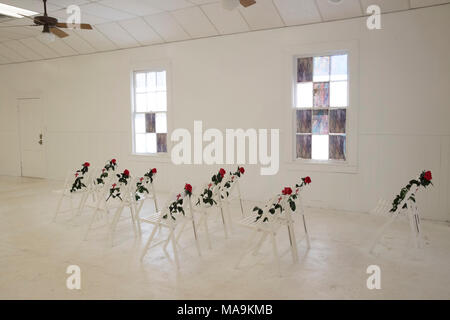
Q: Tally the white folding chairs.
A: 10